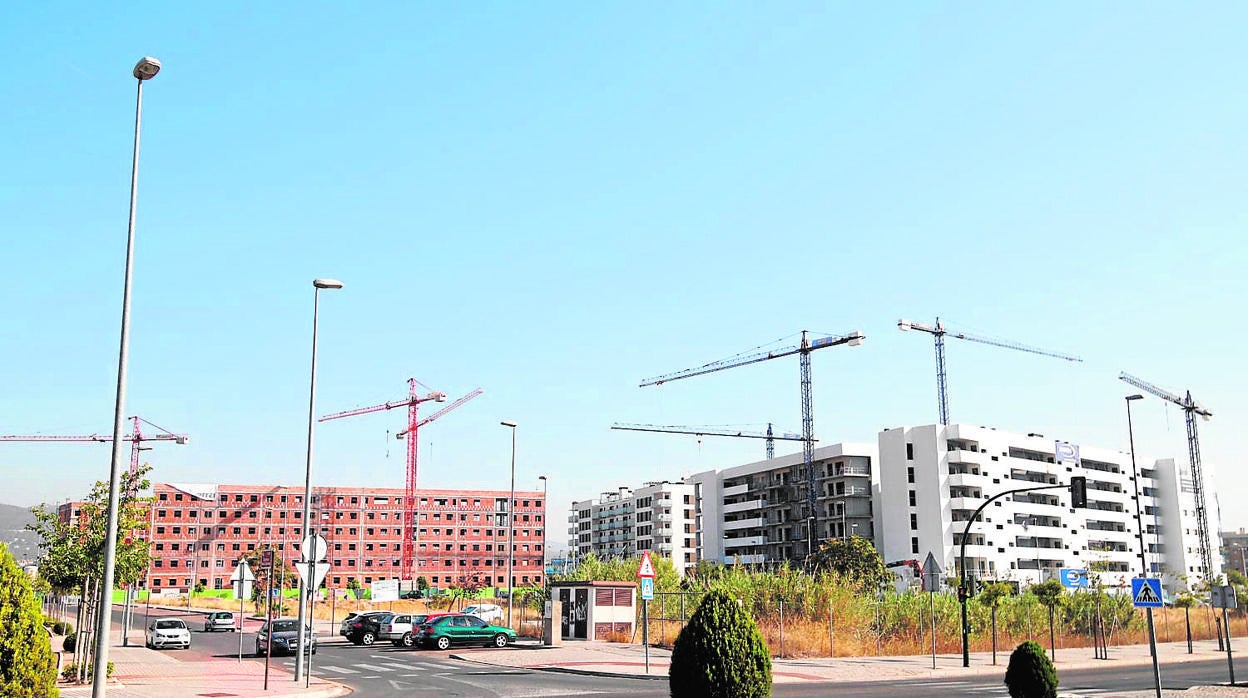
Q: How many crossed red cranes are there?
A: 2